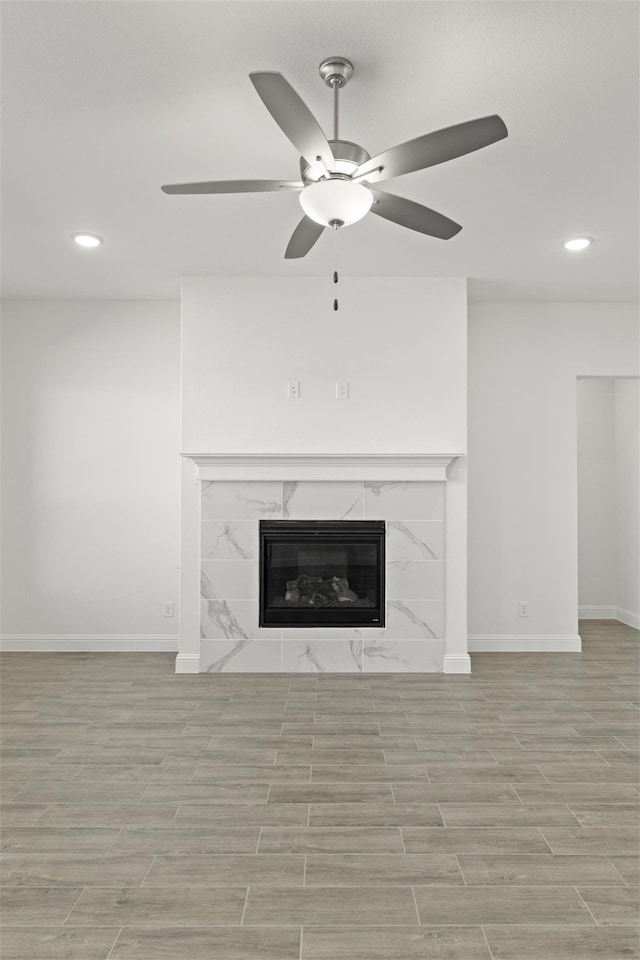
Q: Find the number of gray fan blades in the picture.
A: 5